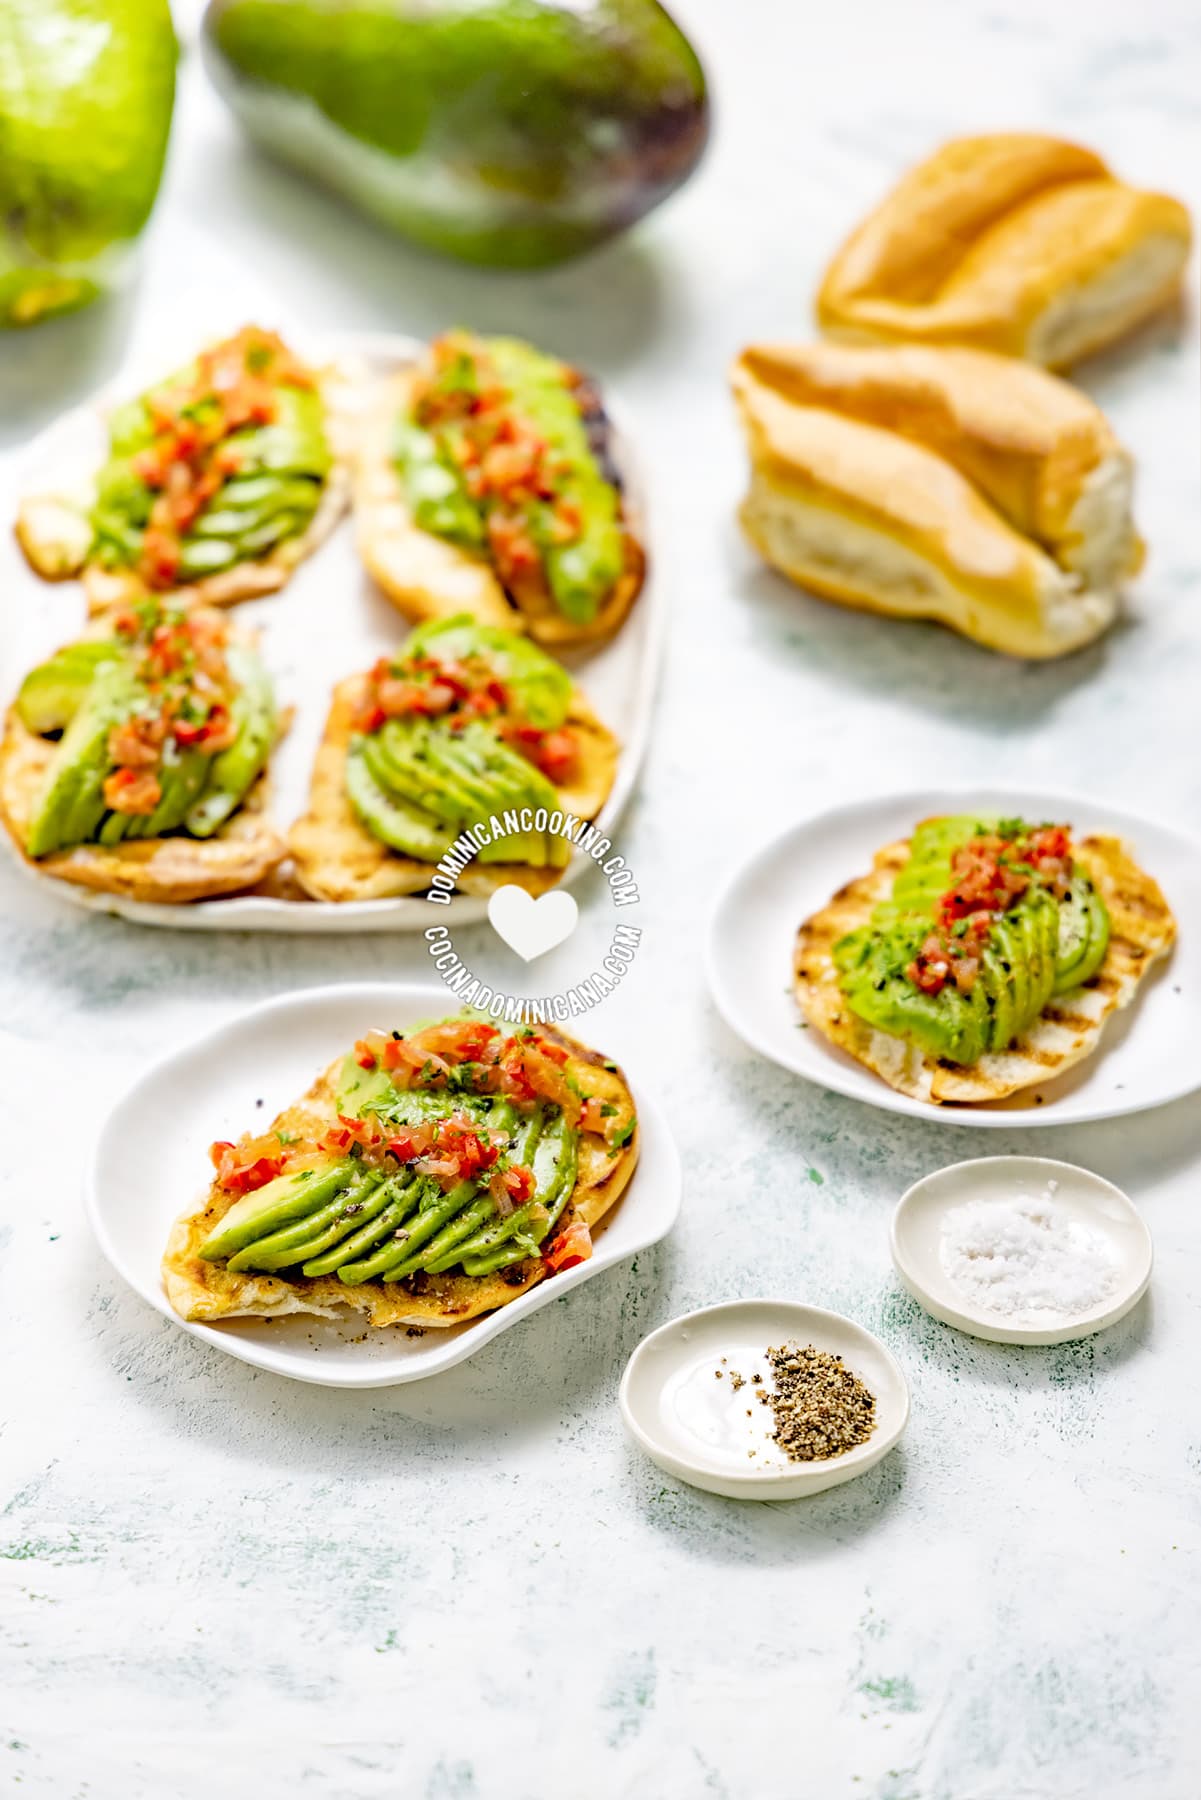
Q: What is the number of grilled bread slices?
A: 6